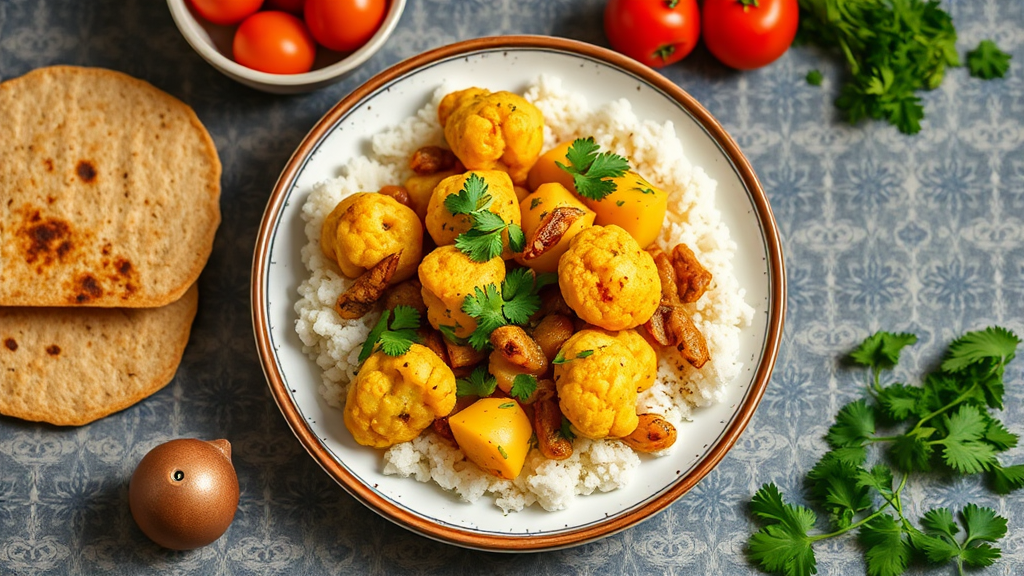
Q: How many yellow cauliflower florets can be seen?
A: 7